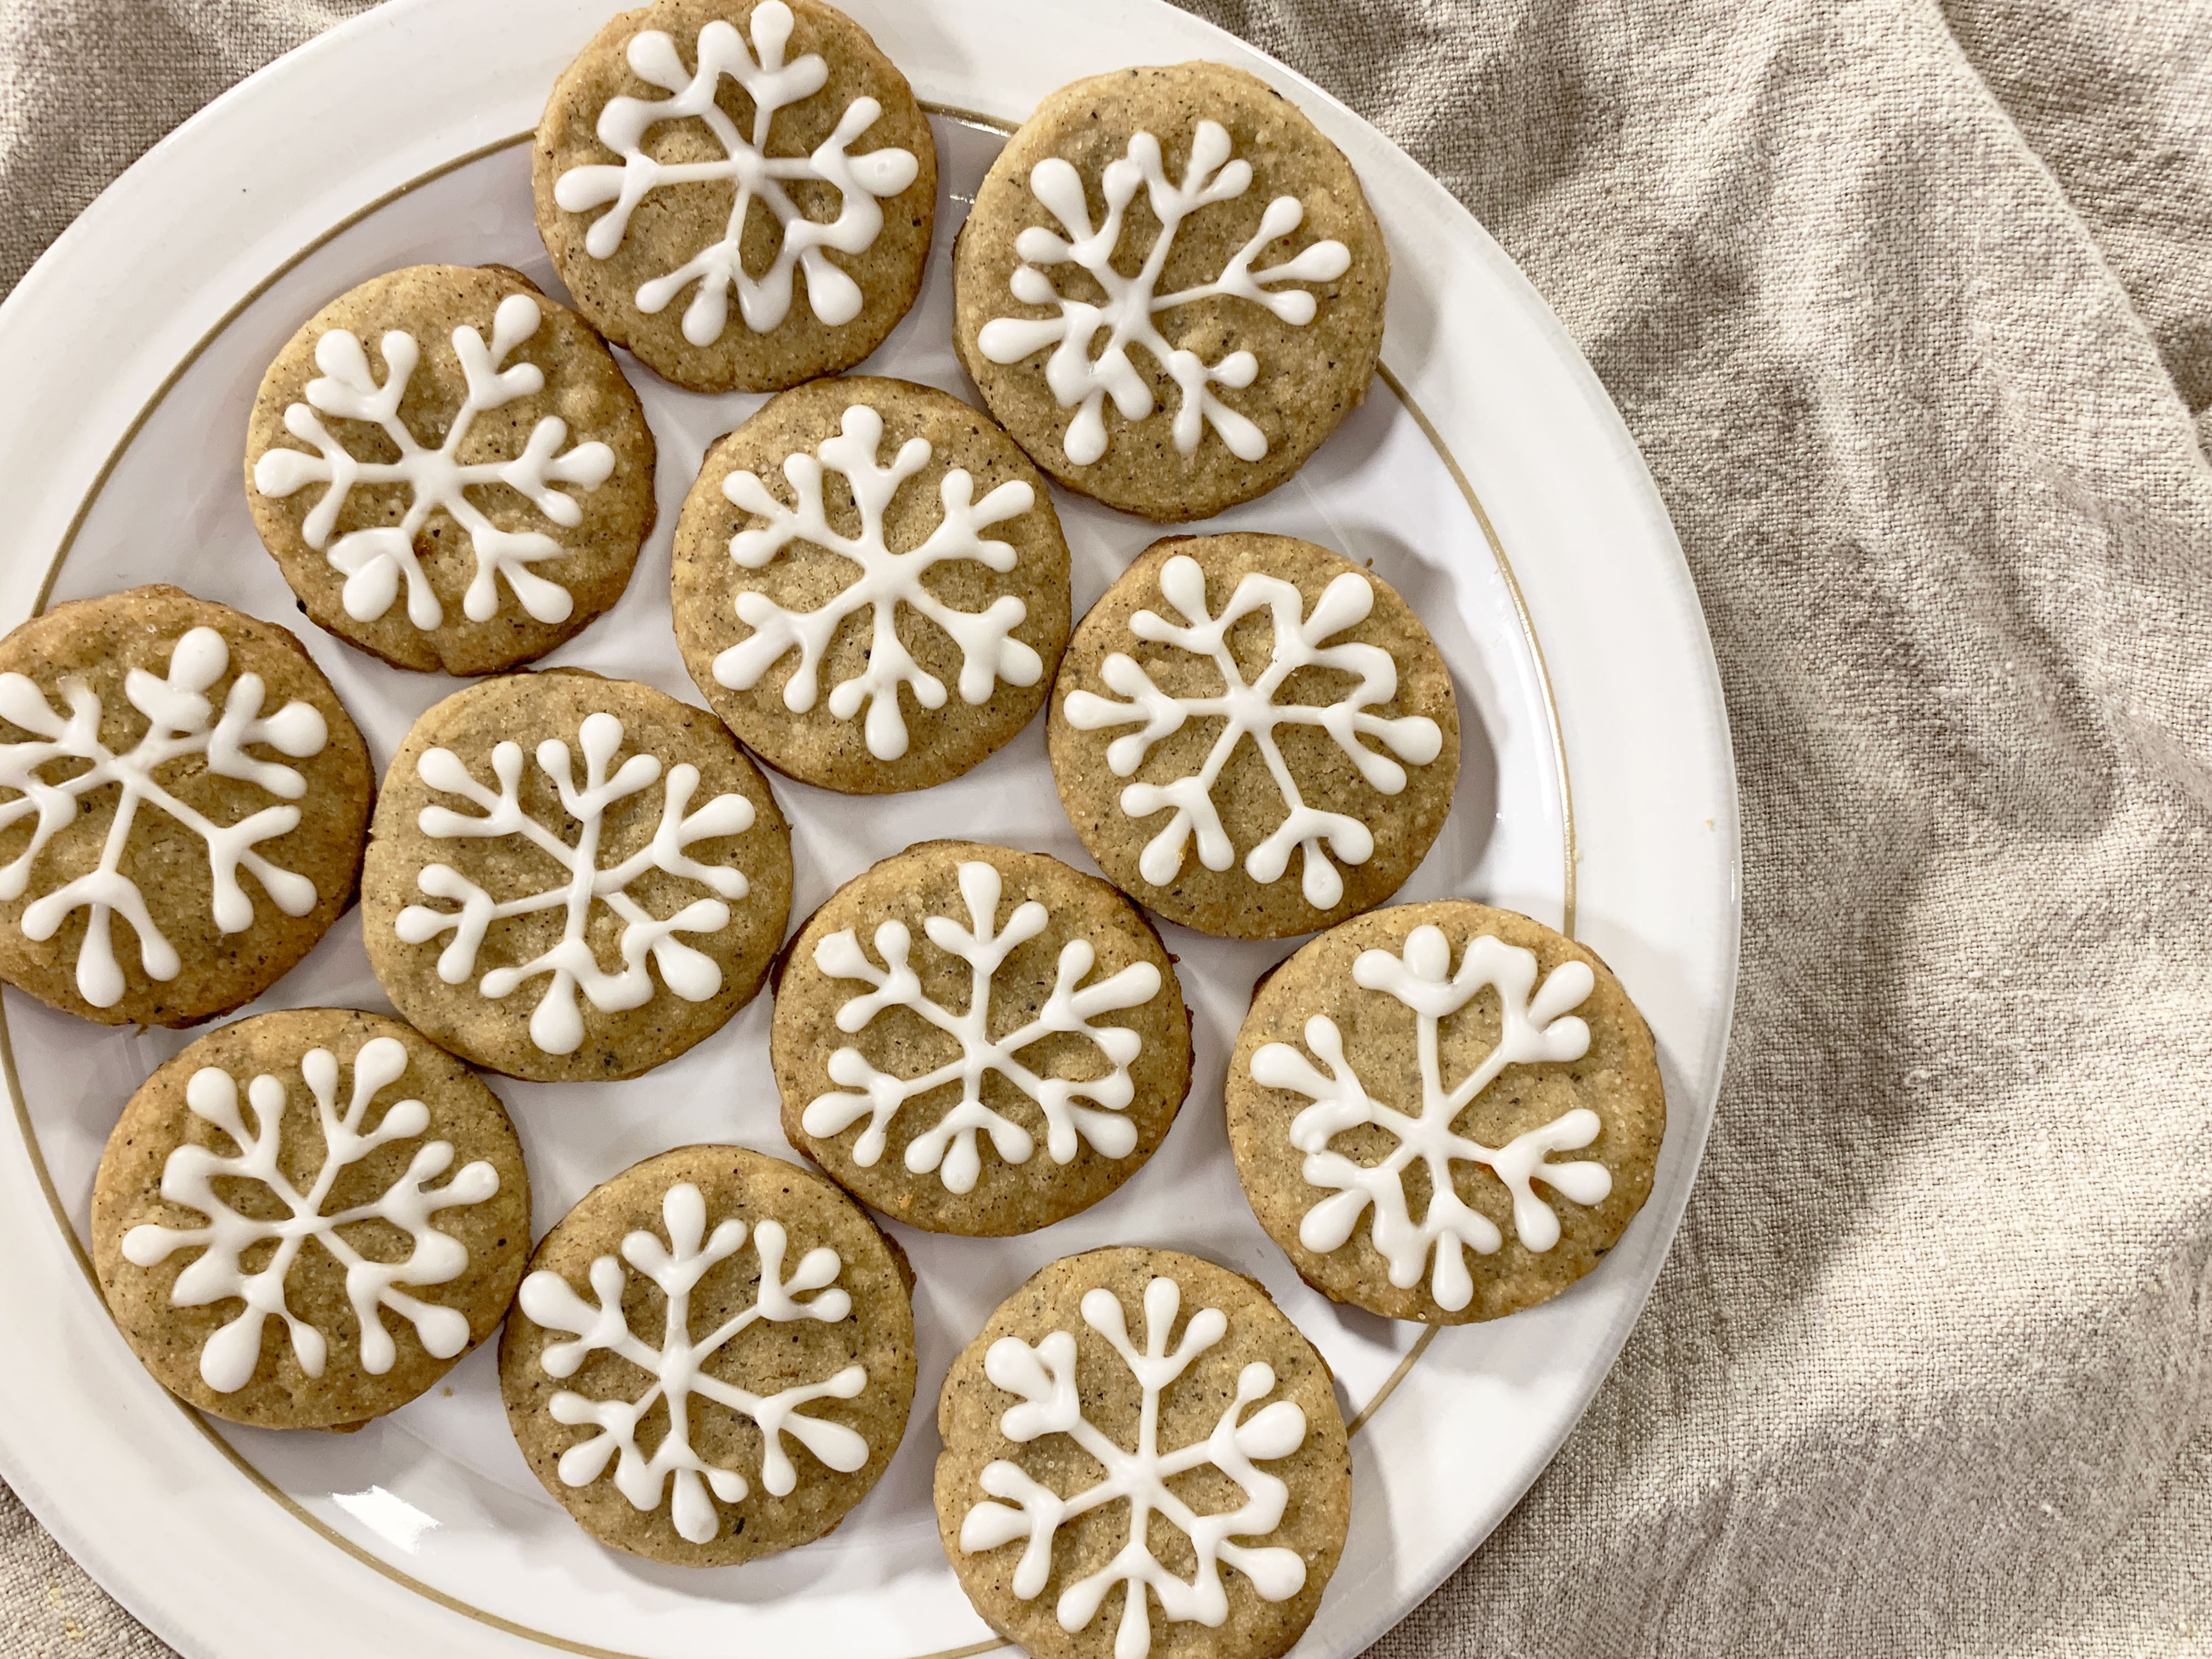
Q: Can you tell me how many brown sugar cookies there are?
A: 12